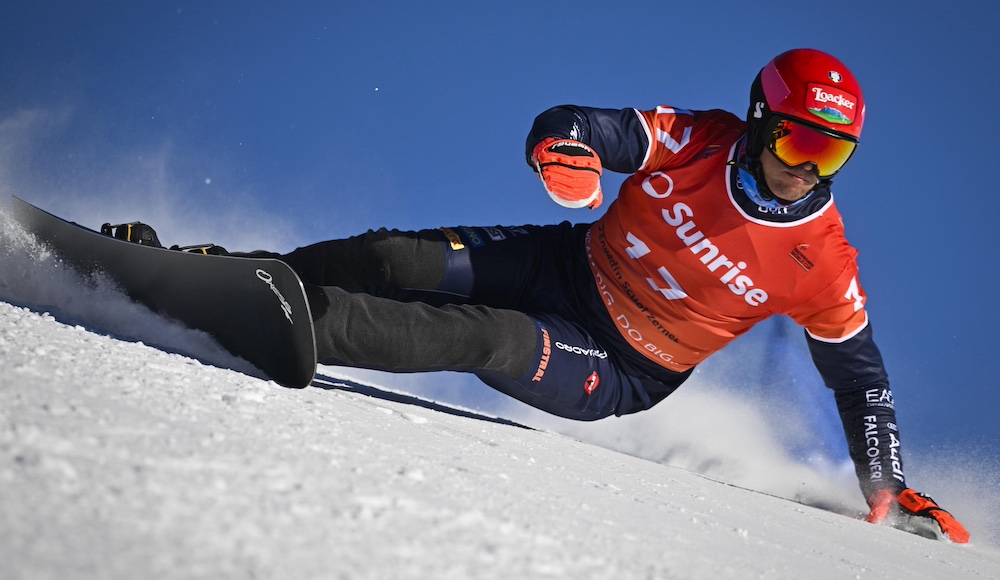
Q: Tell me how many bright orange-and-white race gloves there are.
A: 2